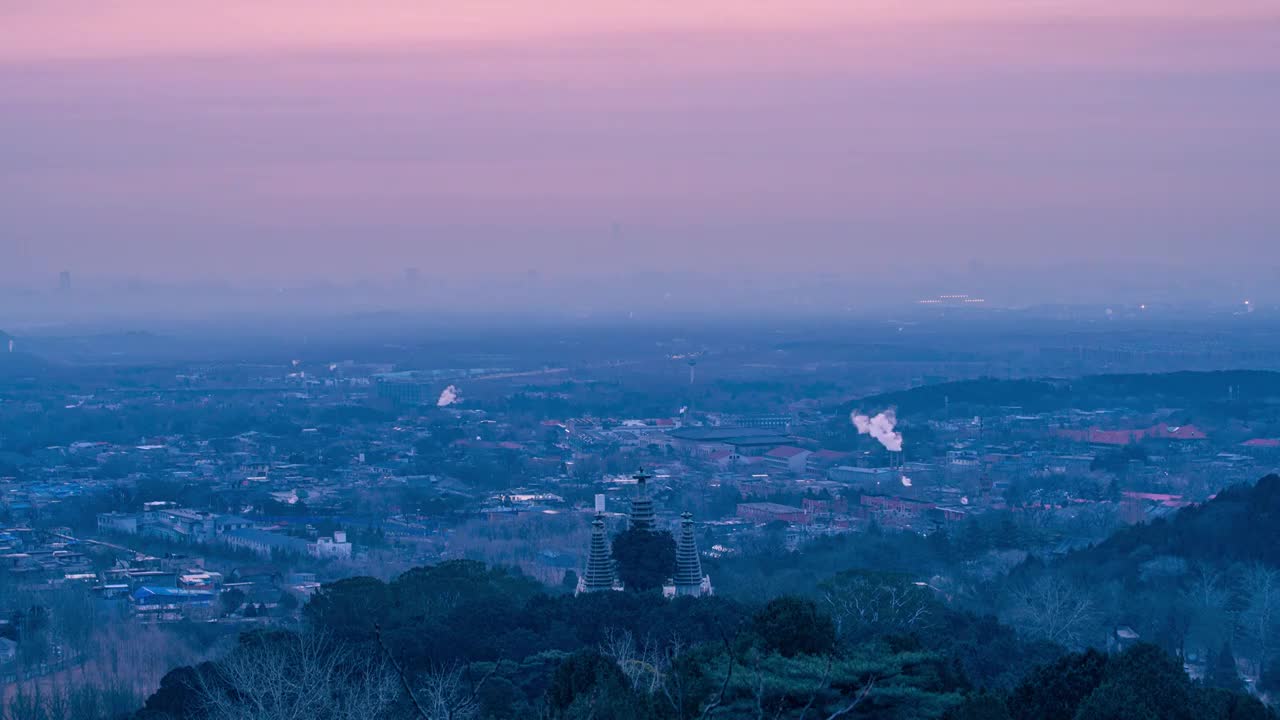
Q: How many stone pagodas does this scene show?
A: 3